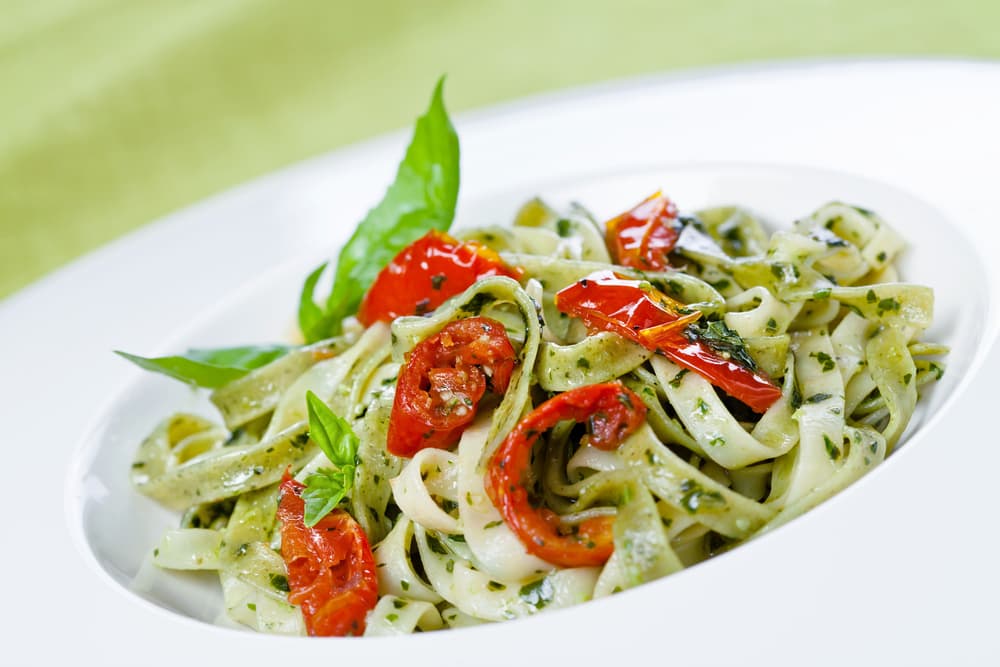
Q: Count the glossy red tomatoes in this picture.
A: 6